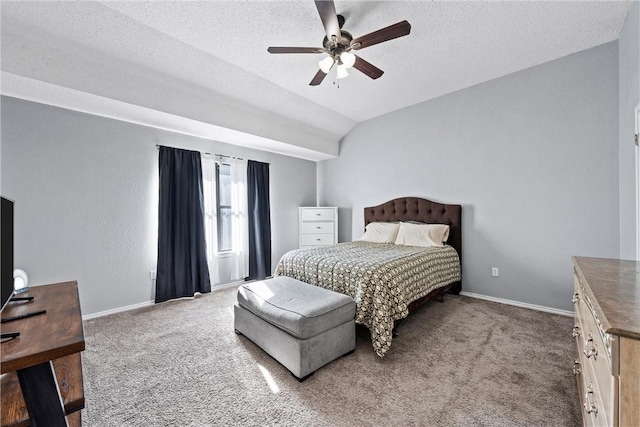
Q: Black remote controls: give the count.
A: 1